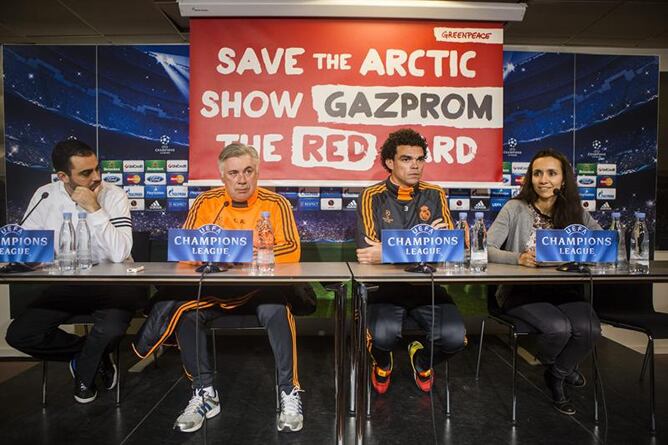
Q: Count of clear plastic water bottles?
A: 7